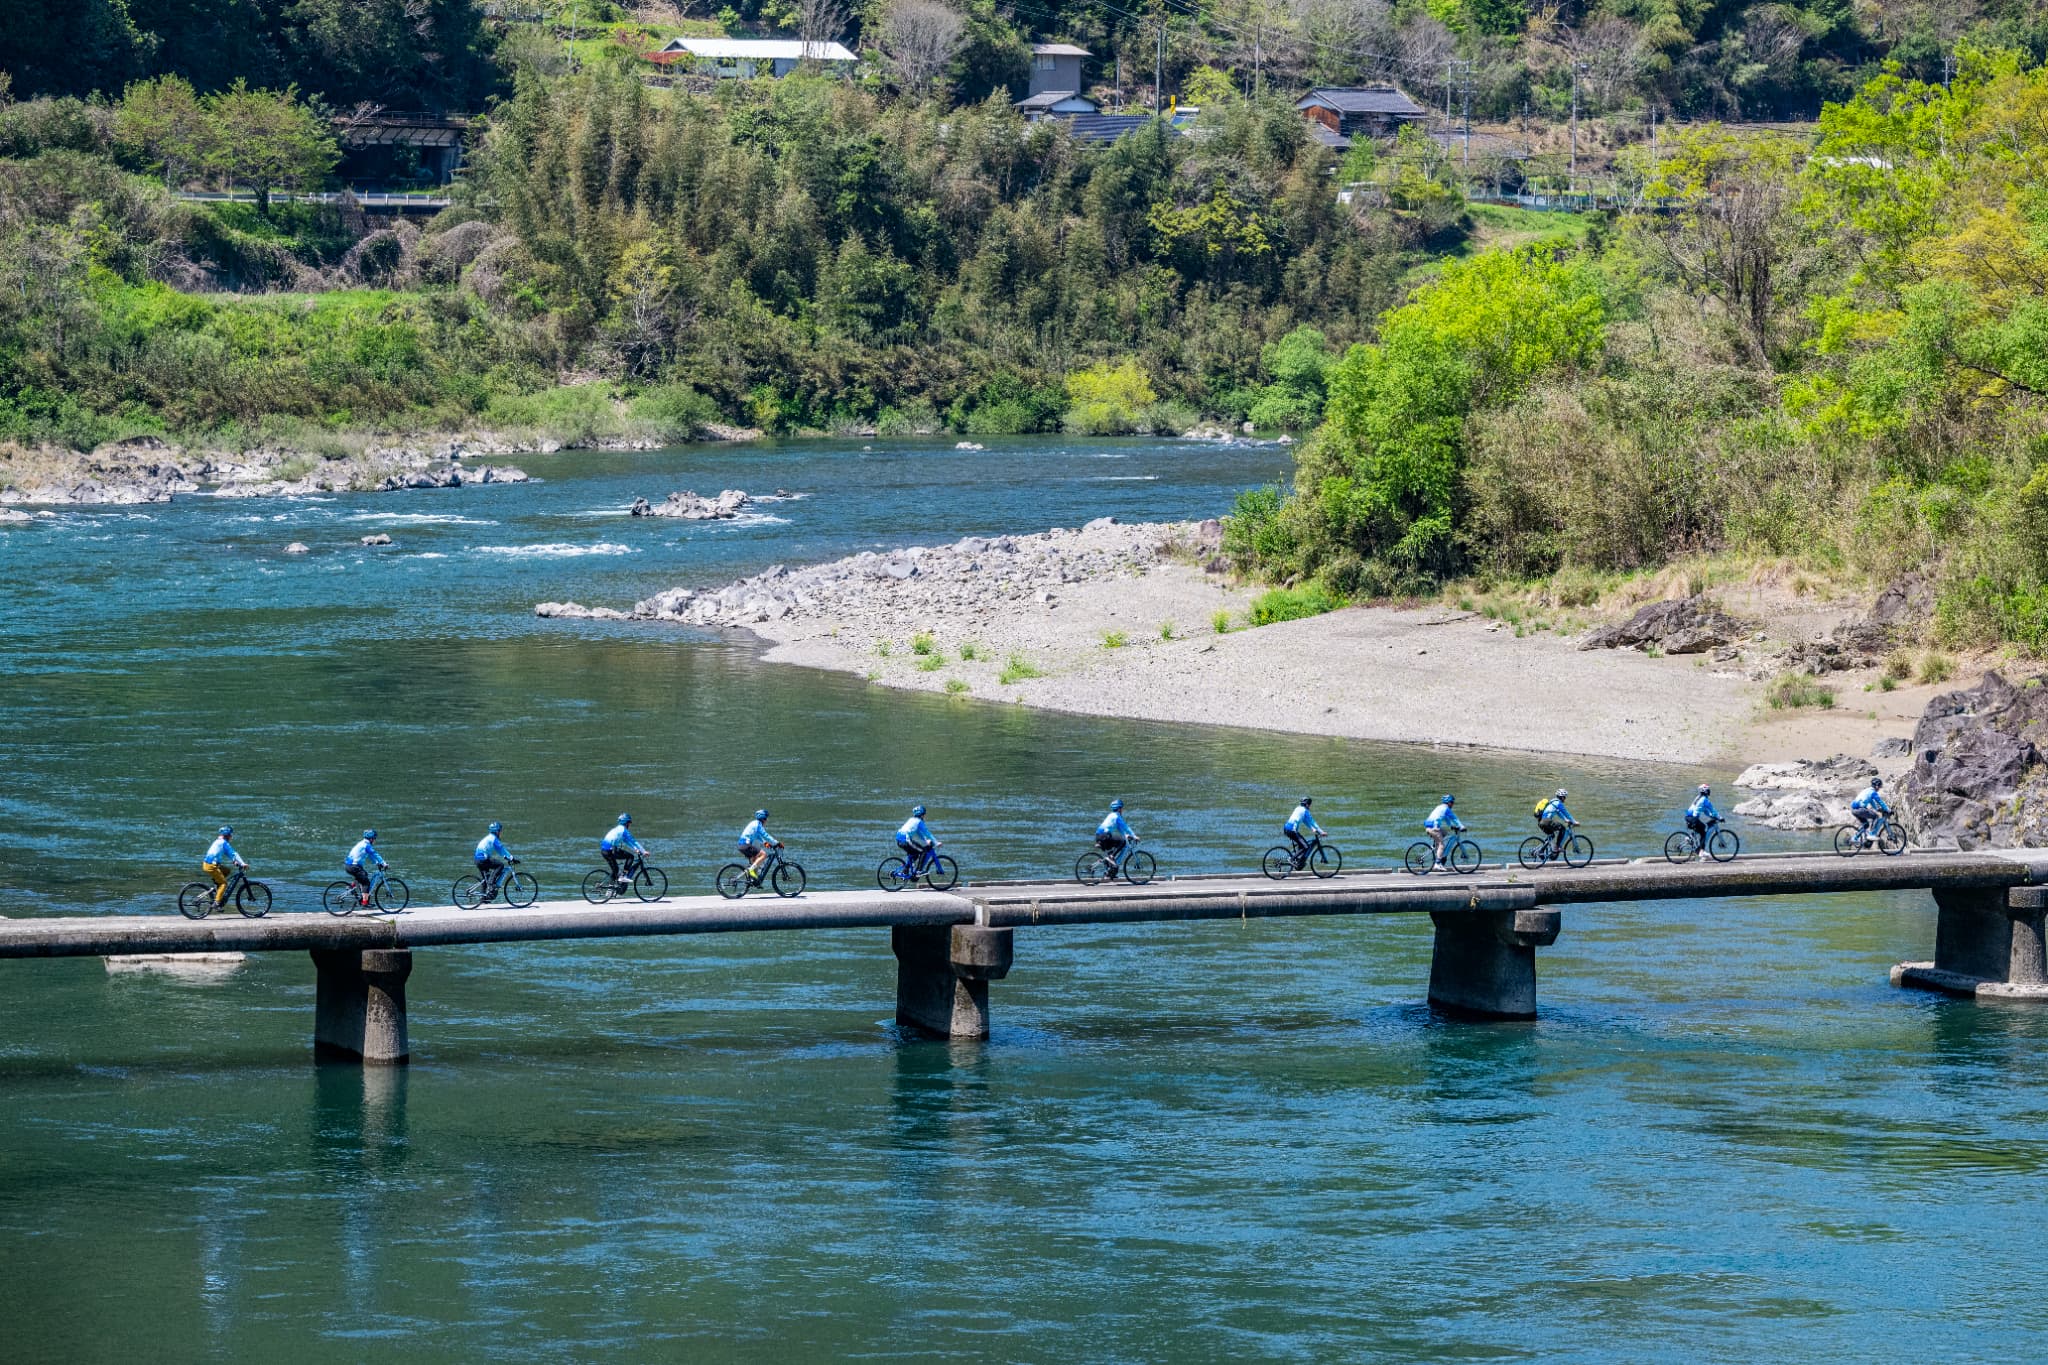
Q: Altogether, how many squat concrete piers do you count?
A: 4